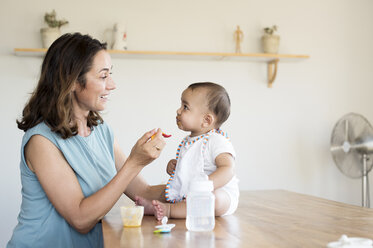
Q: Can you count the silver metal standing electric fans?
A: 1